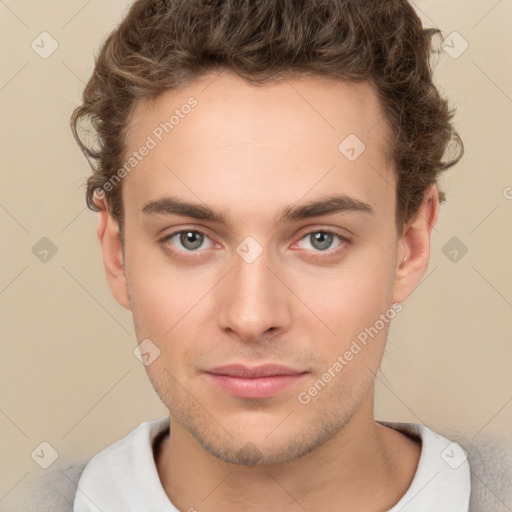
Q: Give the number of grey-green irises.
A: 2